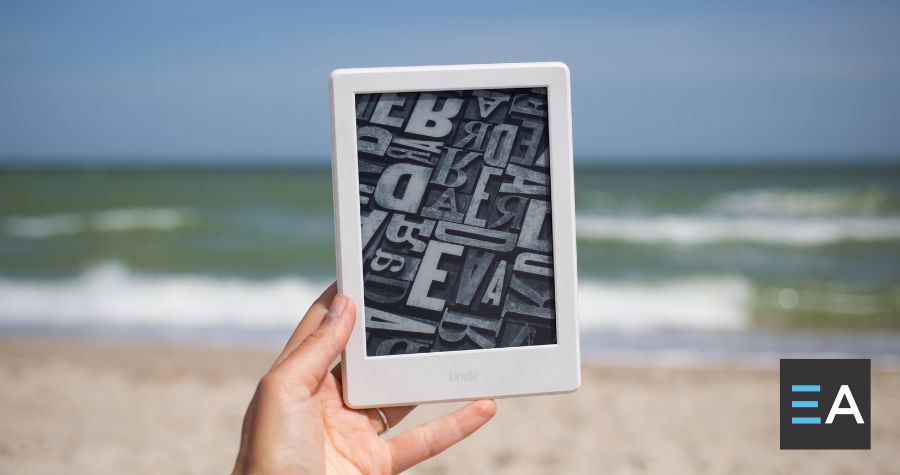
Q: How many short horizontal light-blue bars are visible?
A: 3